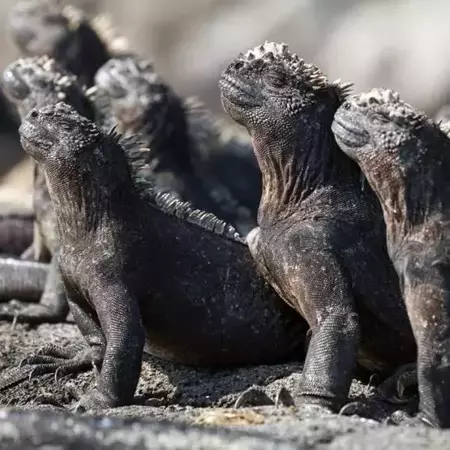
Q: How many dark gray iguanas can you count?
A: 6